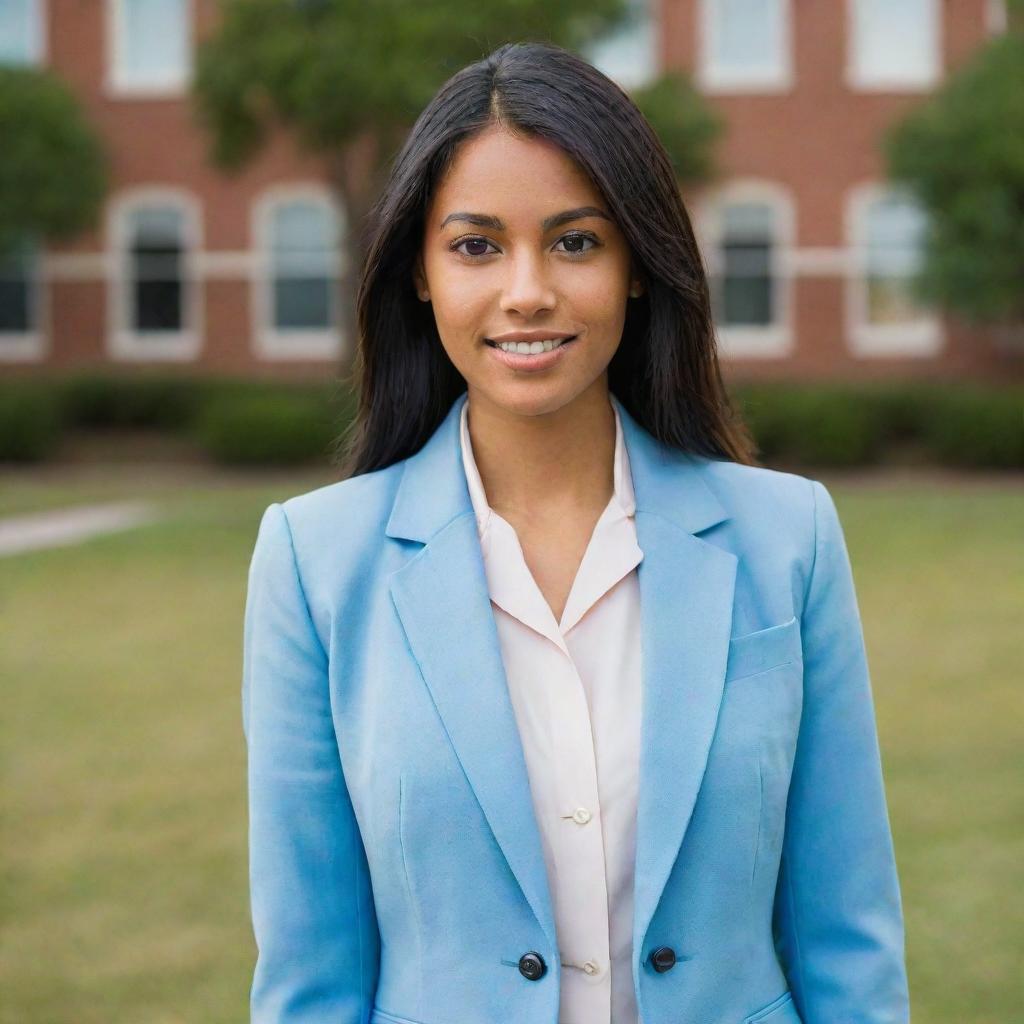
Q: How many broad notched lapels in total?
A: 2